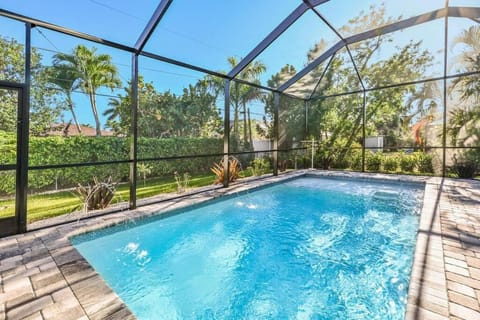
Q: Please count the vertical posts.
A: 7